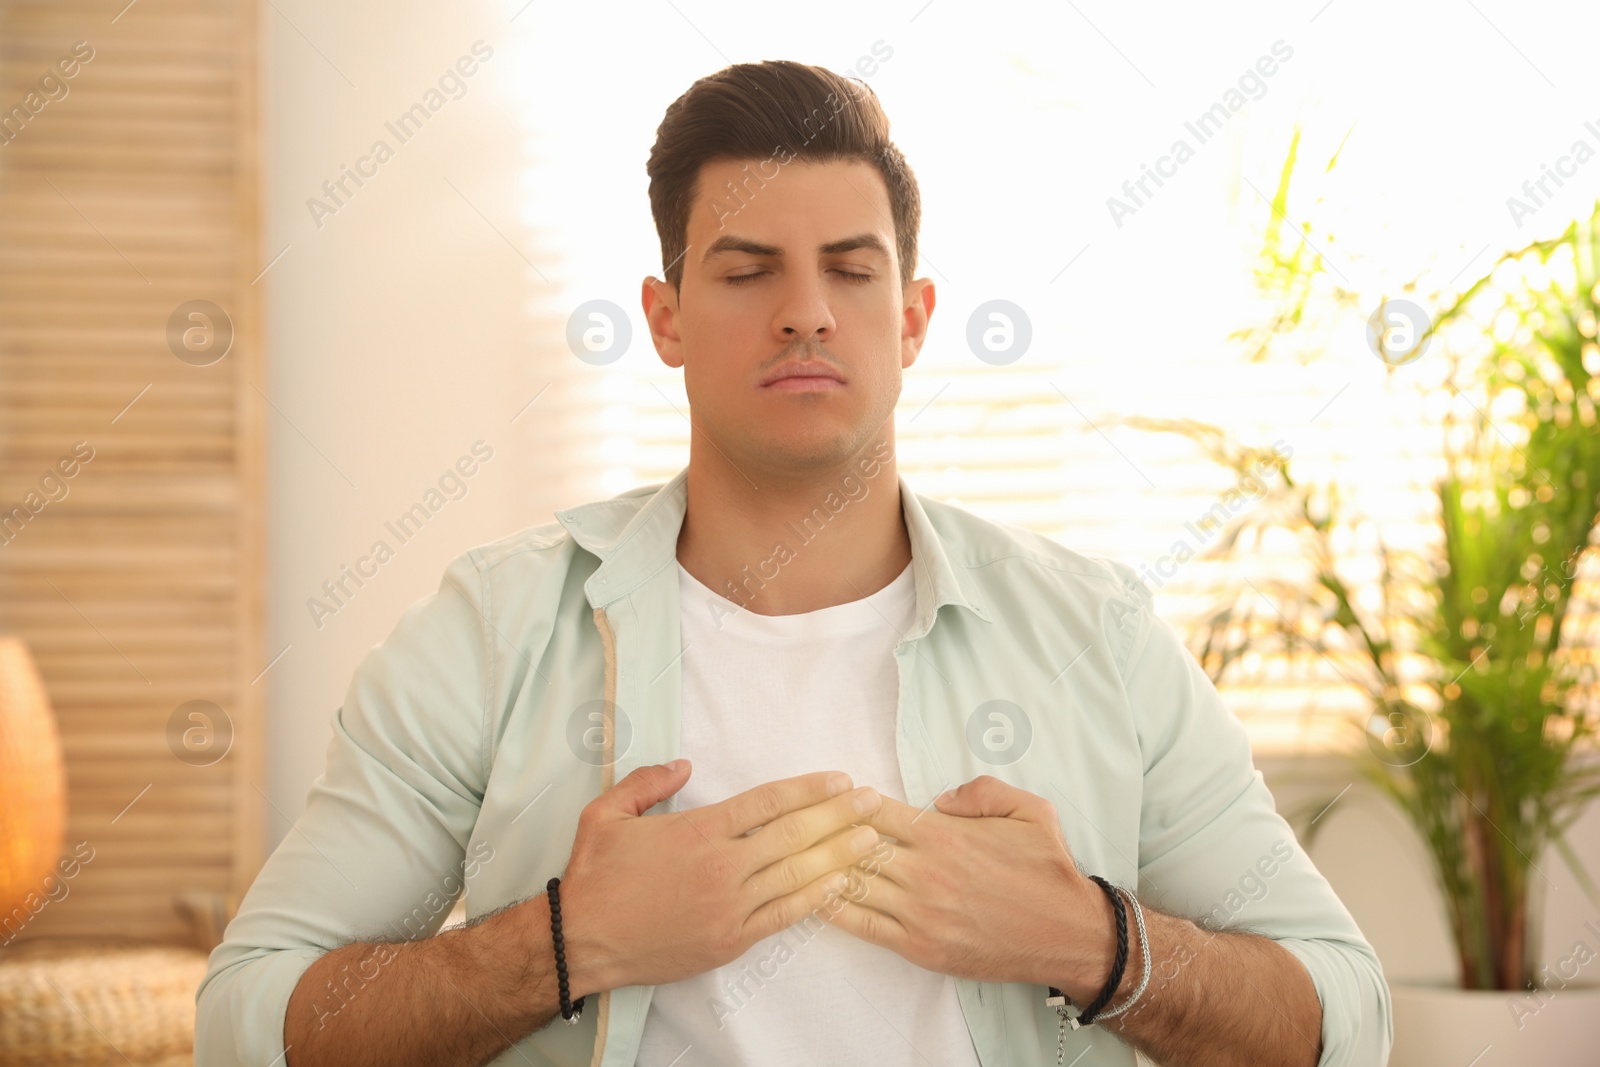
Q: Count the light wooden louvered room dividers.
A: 1